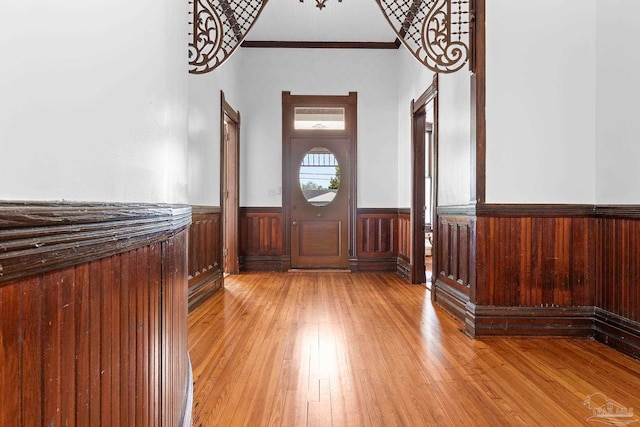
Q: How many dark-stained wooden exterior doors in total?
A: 1